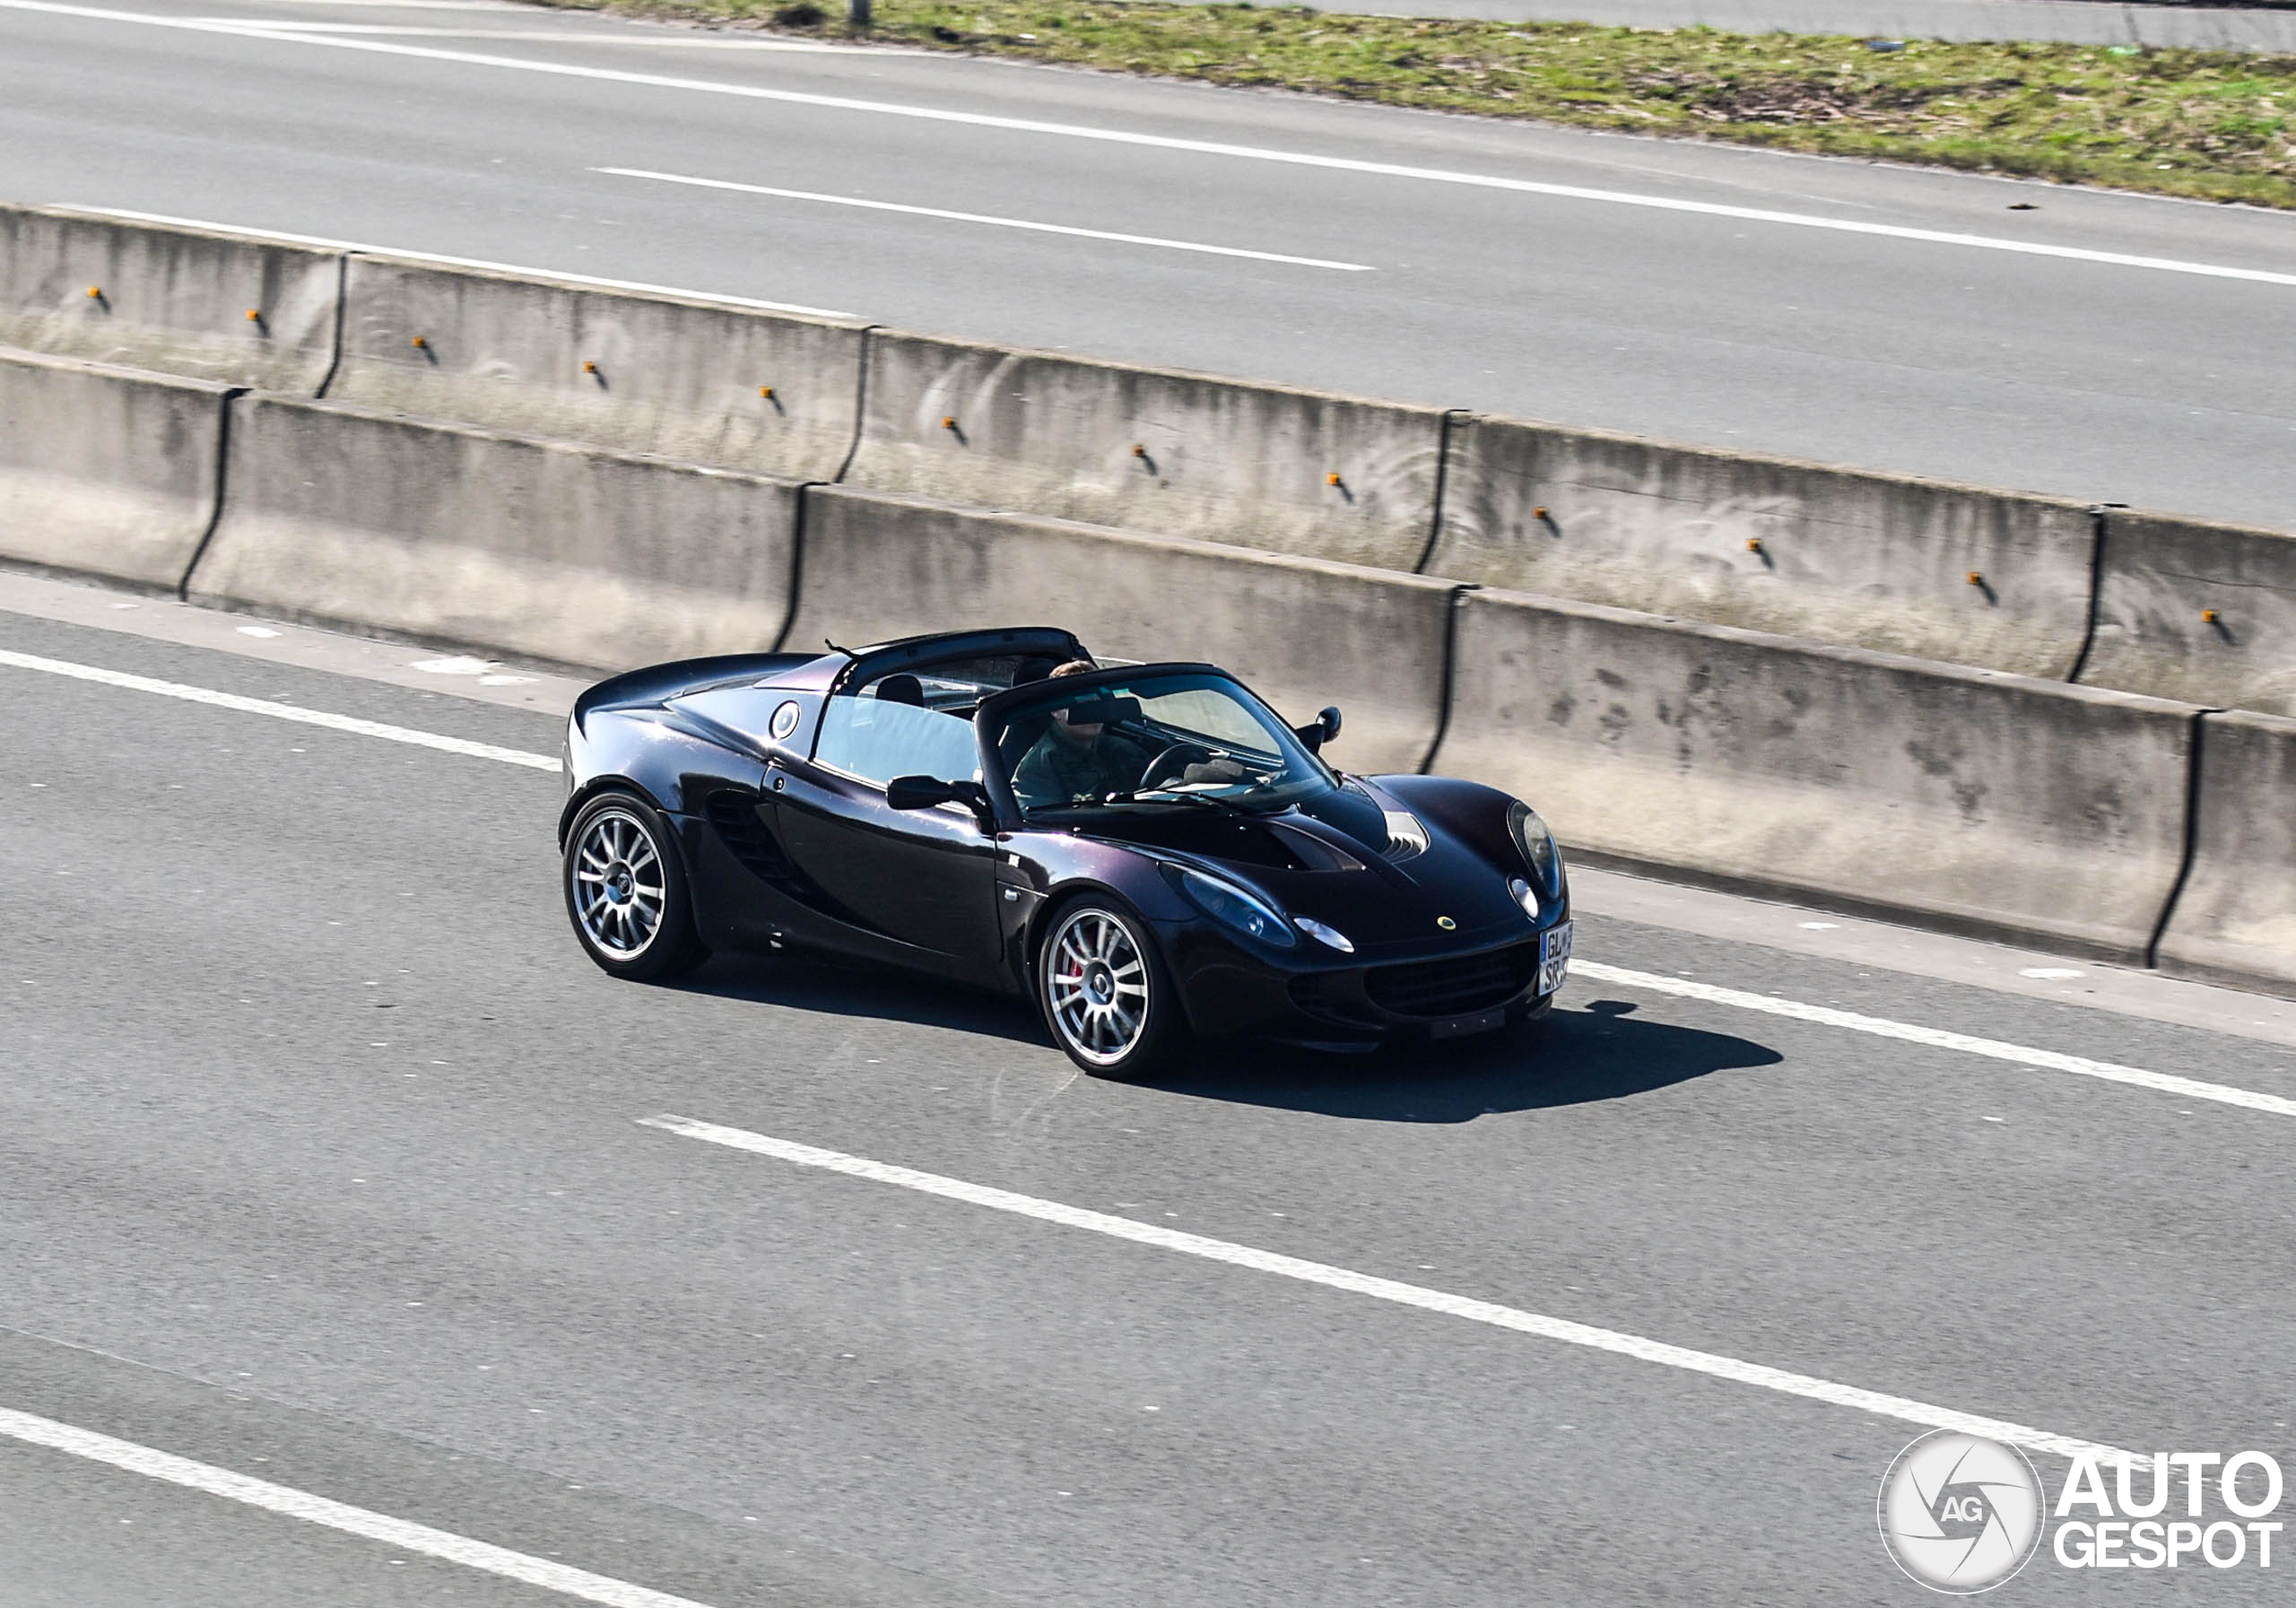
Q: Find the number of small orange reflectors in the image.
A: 12